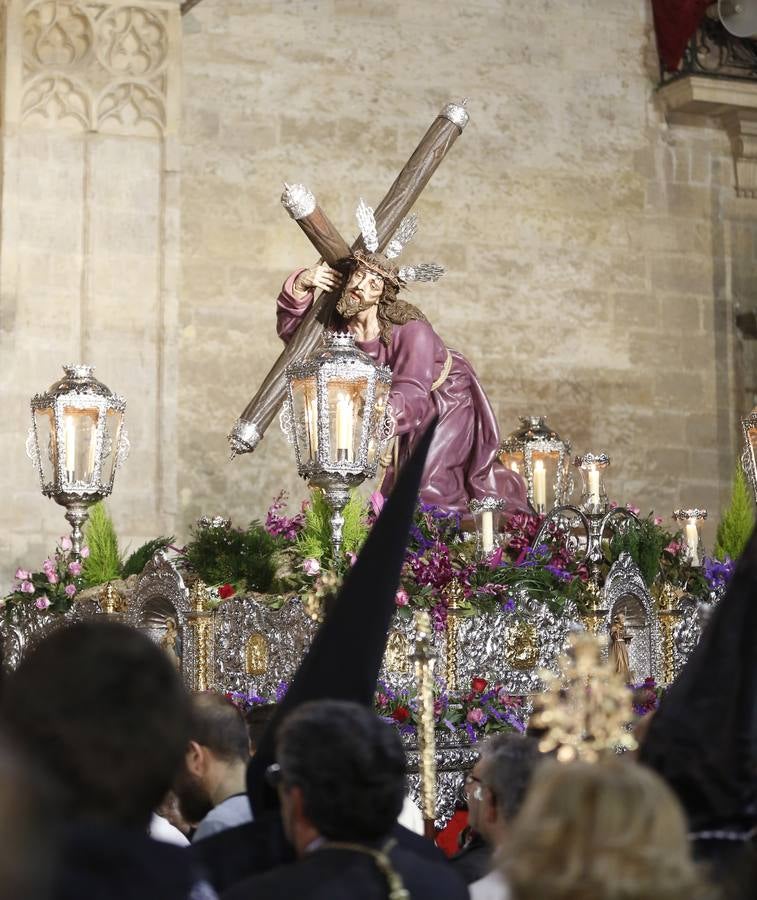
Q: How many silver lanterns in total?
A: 4